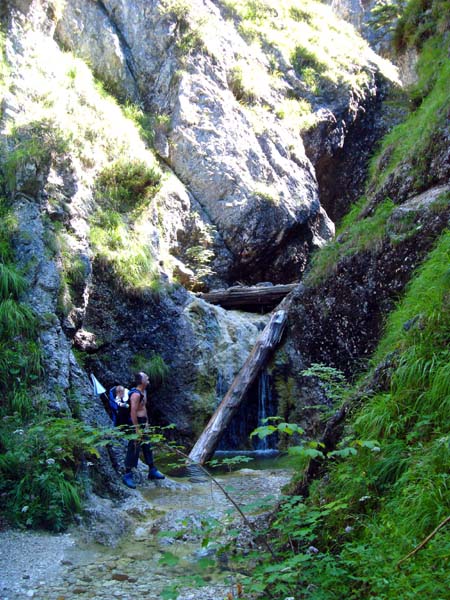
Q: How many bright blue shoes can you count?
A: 2